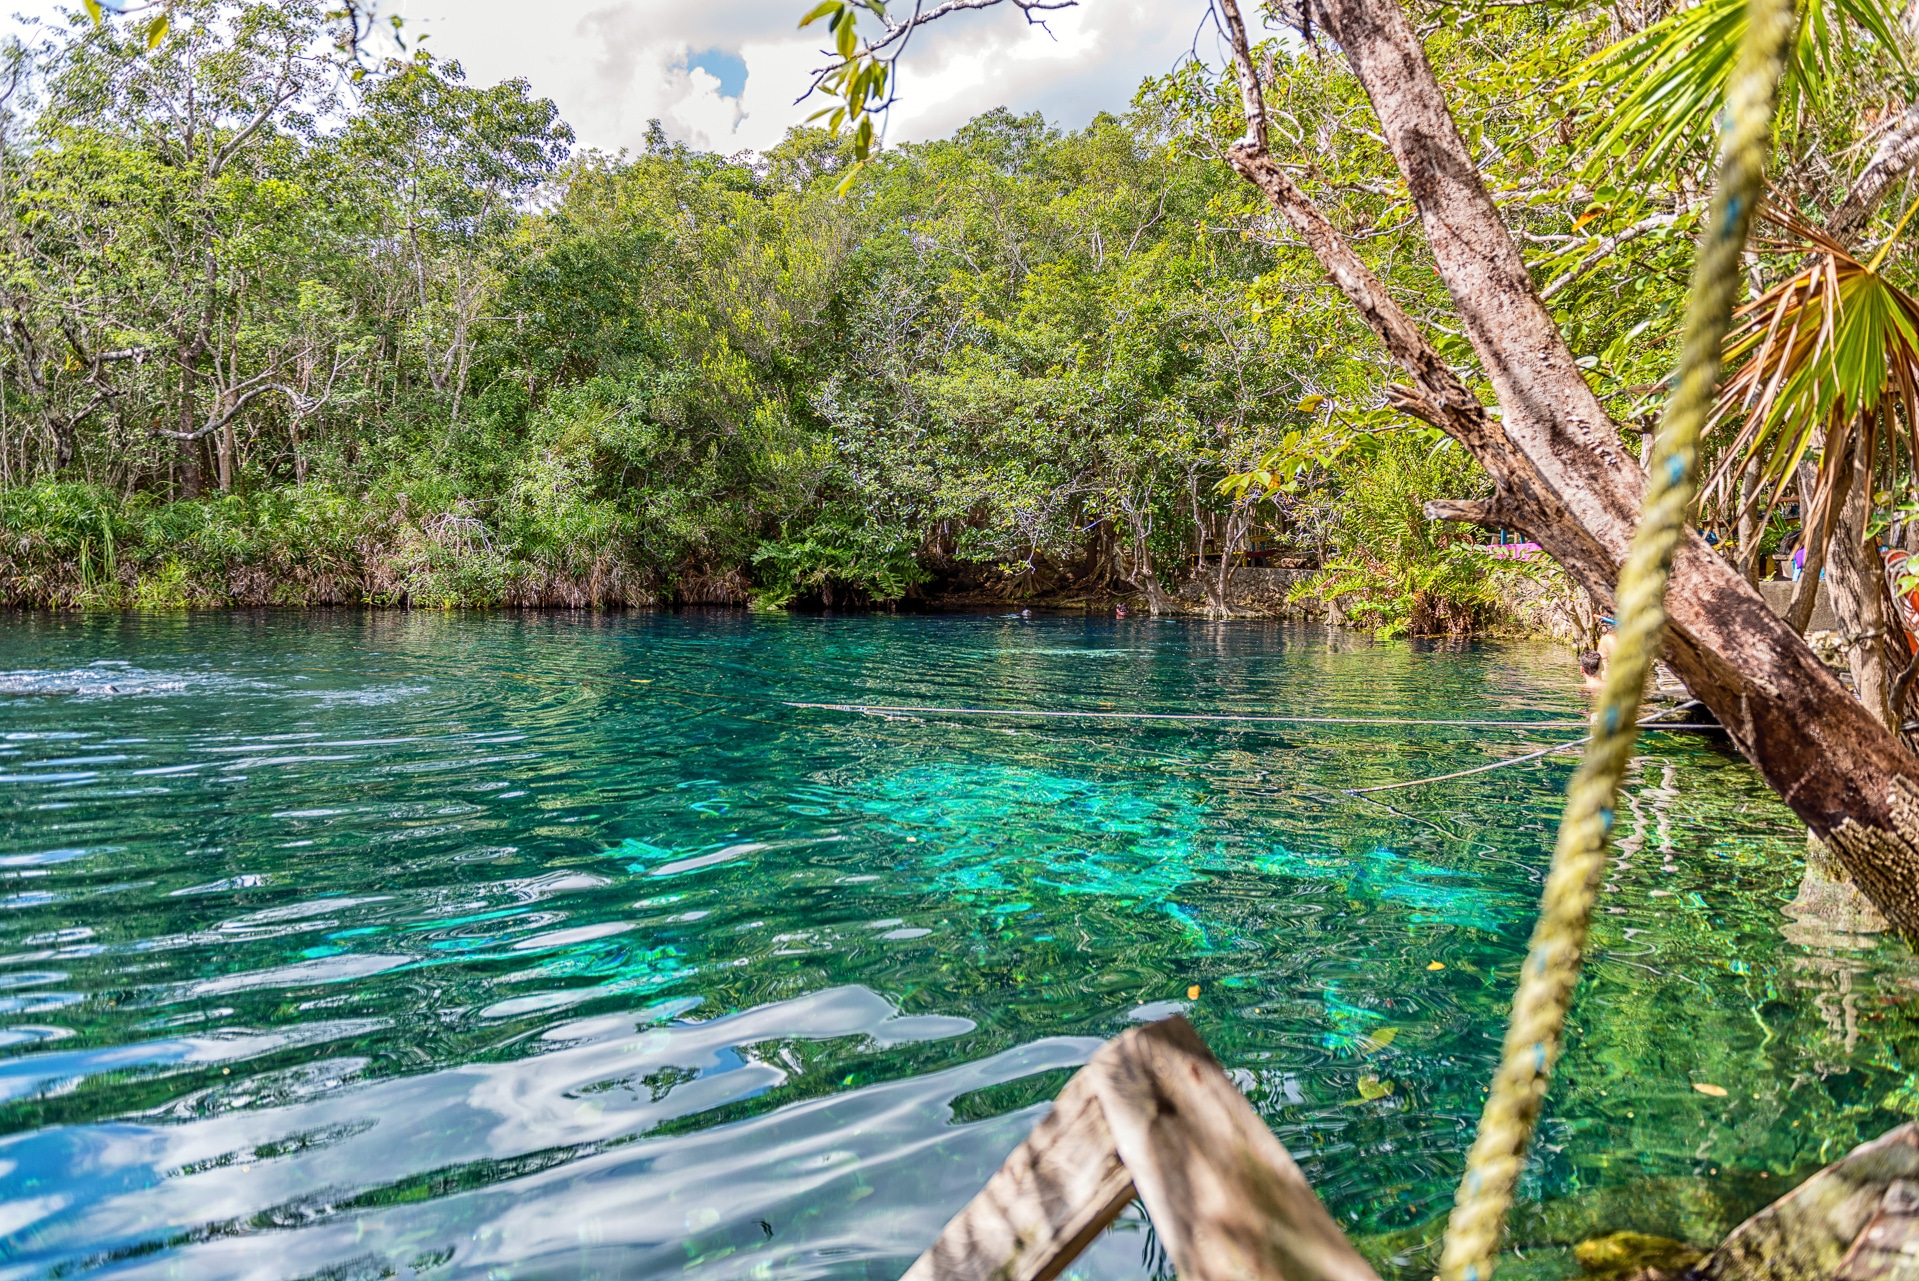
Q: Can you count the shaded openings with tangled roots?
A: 1